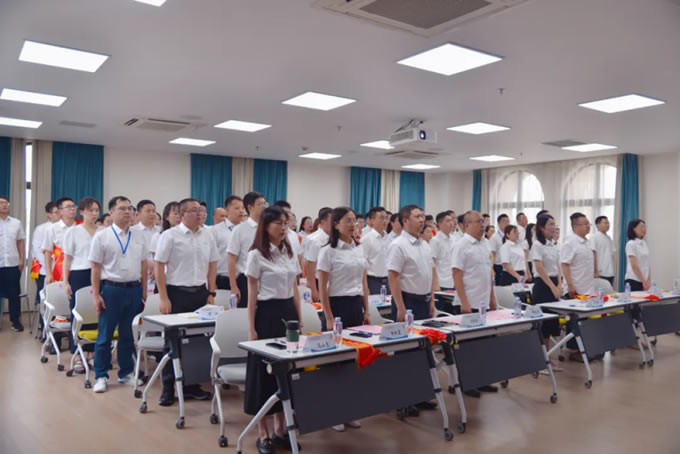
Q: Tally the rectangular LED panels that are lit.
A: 15